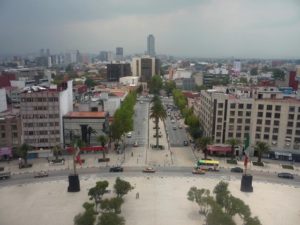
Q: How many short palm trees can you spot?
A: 6